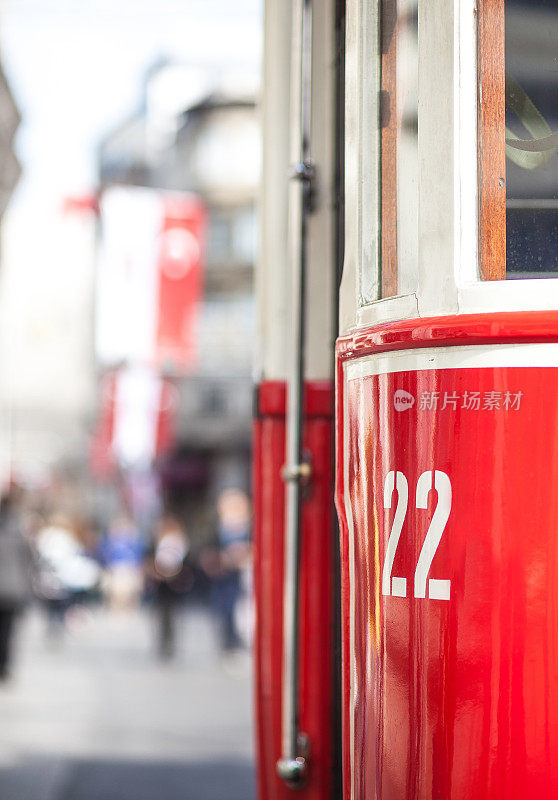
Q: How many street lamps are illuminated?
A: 0